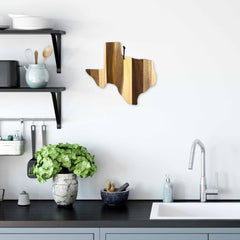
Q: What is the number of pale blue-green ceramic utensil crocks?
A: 1